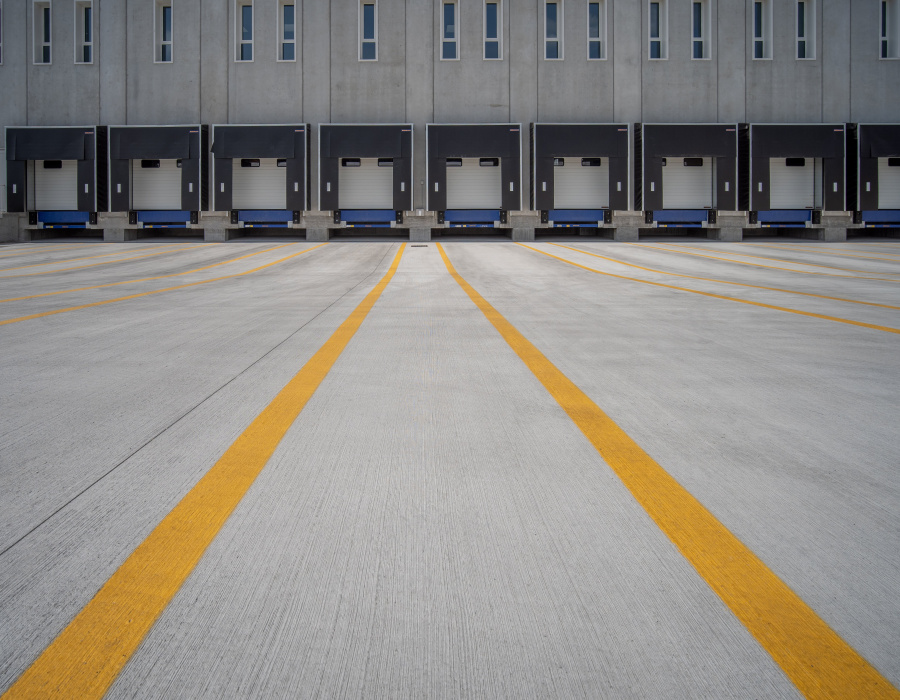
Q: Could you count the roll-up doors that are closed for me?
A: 9